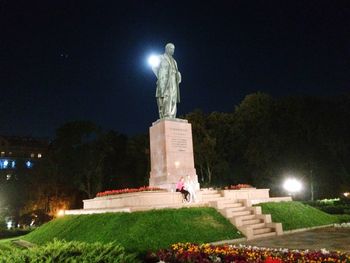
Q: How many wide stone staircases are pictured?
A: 1